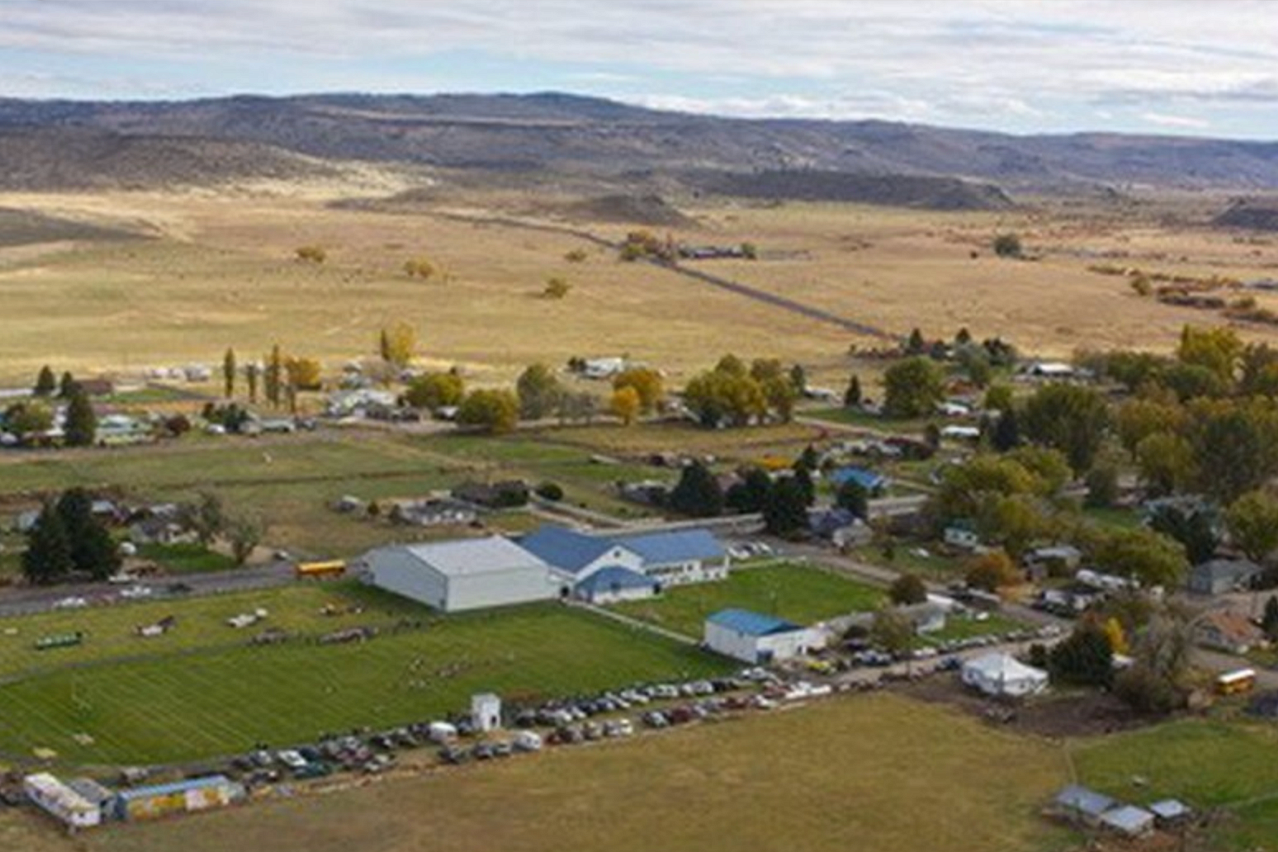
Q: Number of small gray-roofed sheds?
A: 3